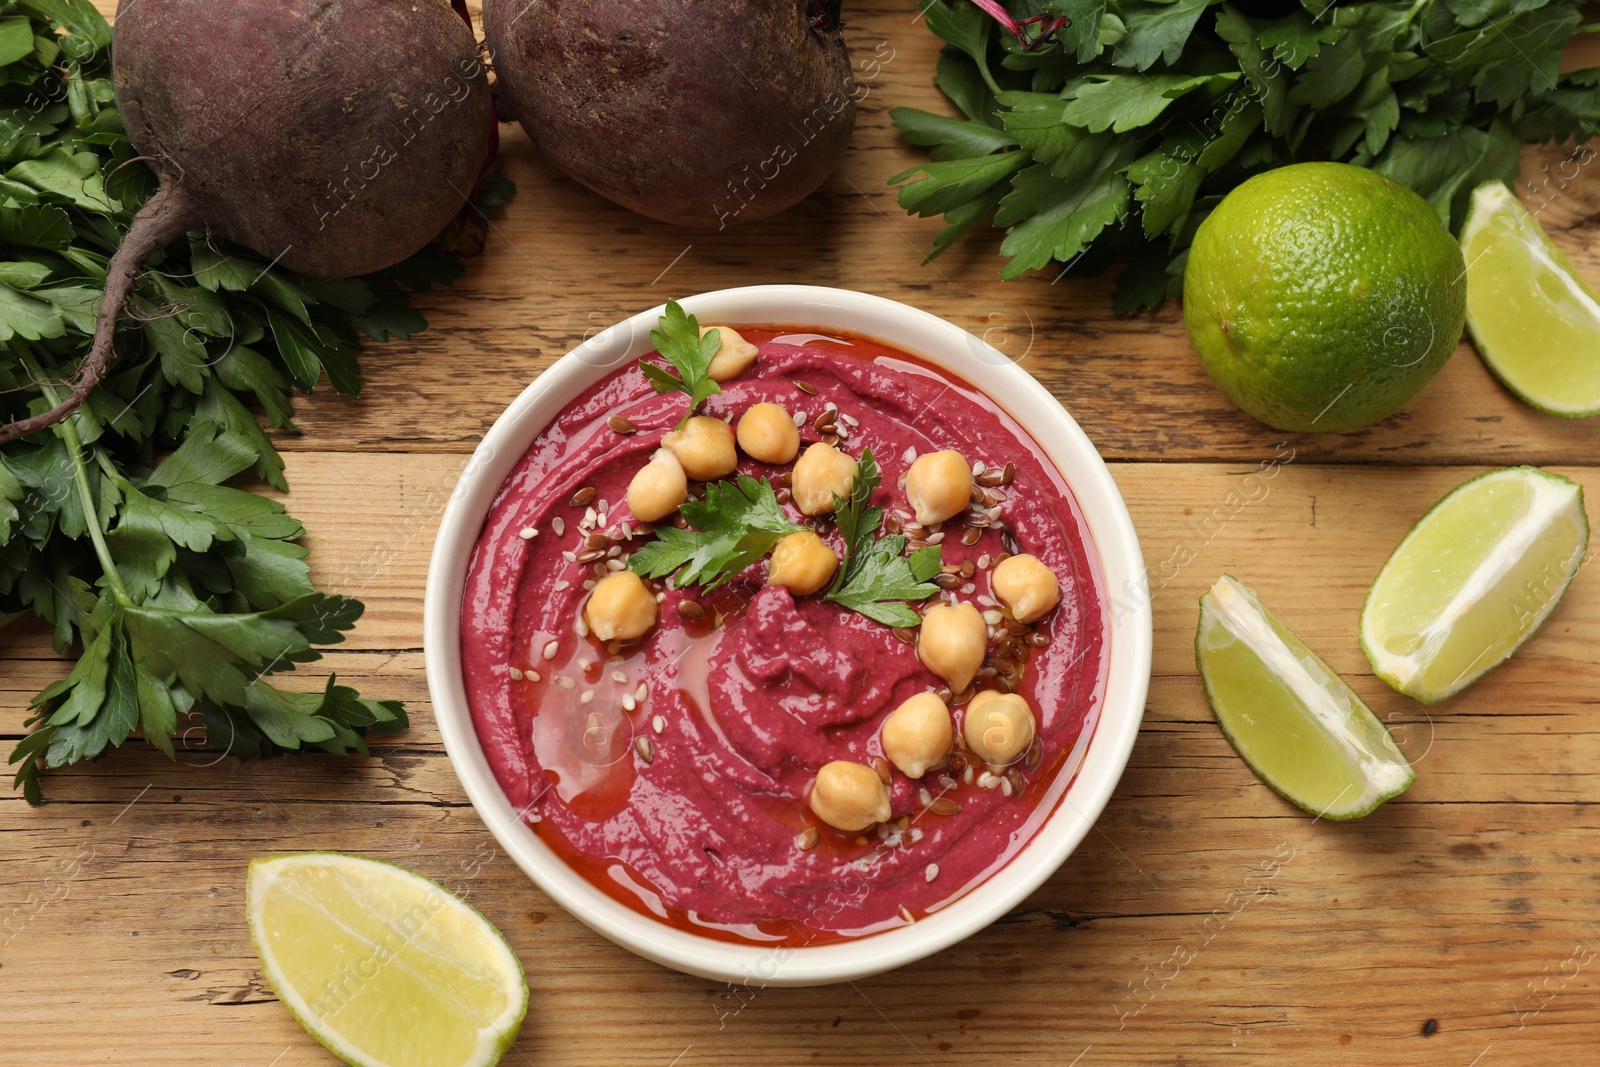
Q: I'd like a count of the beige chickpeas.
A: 13